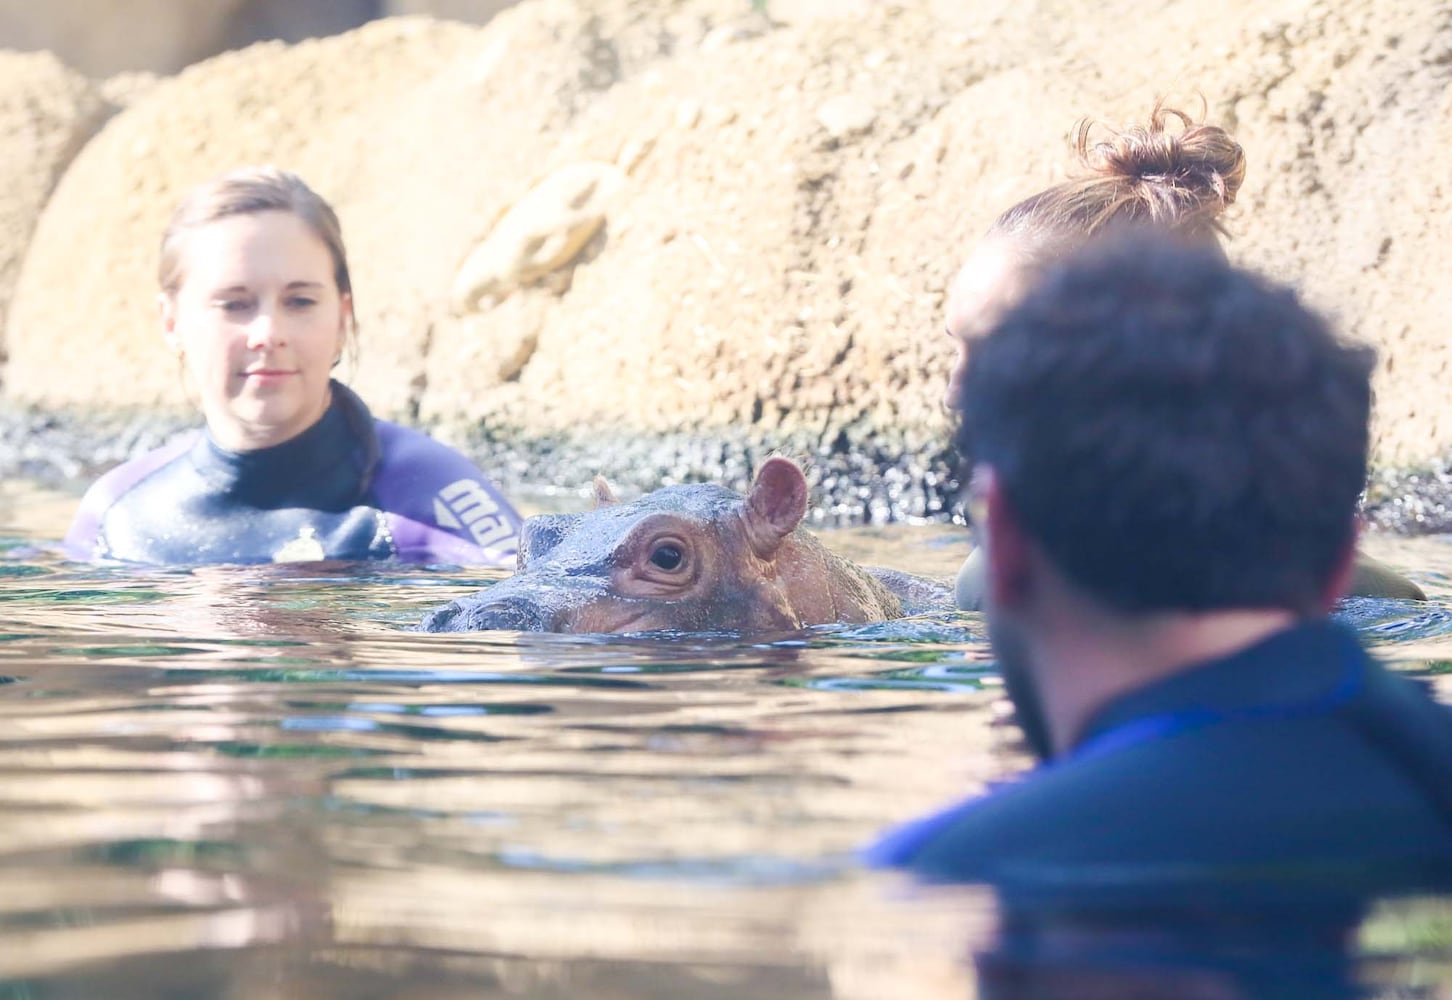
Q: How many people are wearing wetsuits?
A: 3